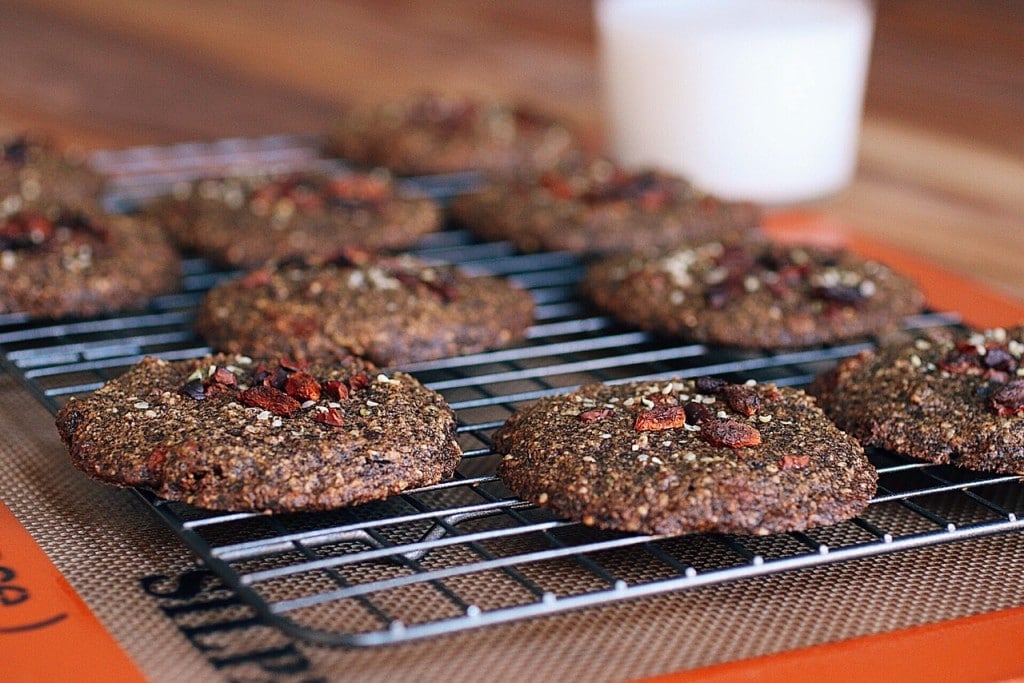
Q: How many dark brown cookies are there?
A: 10